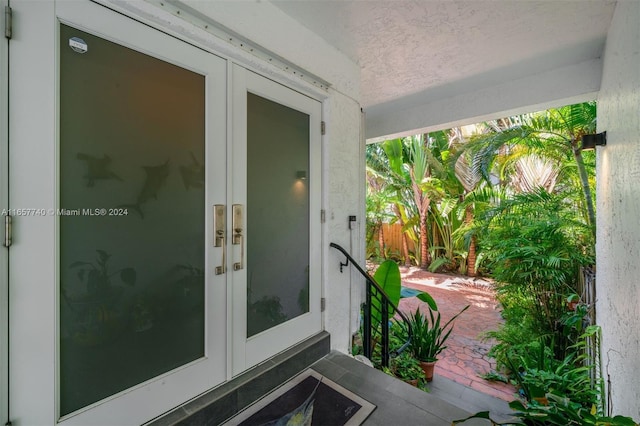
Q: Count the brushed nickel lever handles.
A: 2